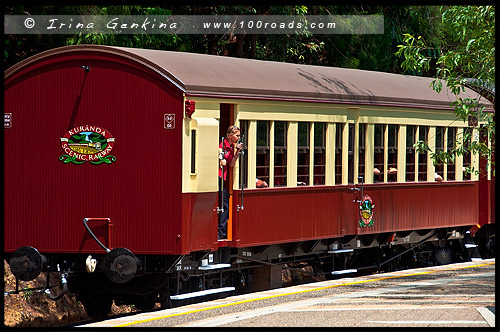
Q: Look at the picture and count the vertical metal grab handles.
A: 3